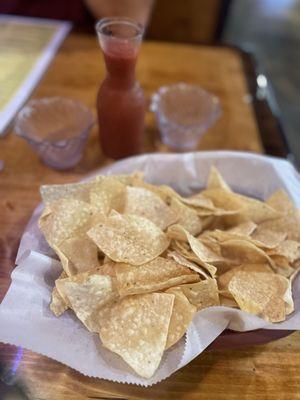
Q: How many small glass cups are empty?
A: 2